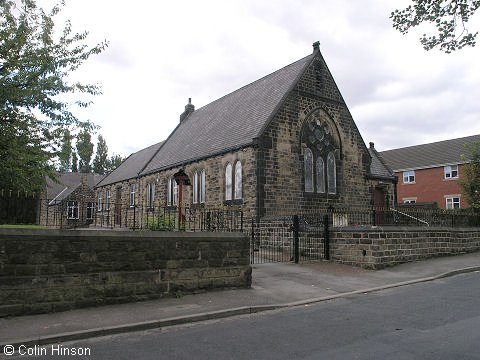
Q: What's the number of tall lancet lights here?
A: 3